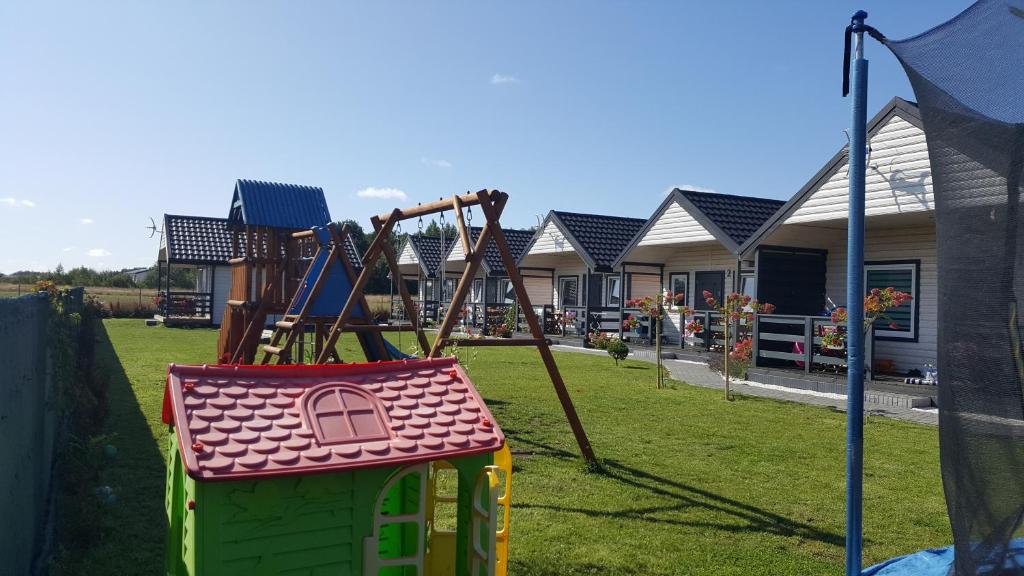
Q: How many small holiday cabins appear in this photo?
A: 6